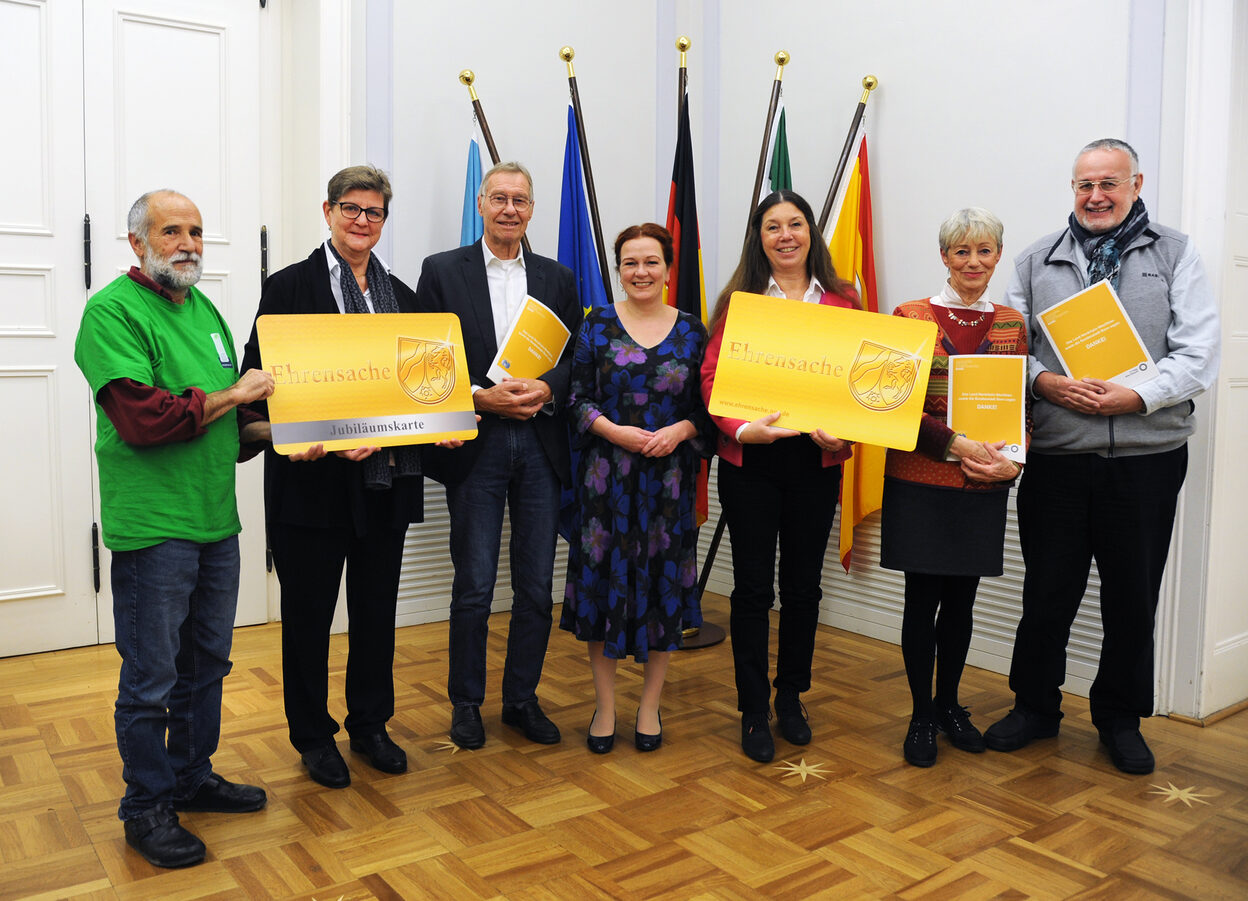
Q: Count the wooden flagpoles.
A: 5